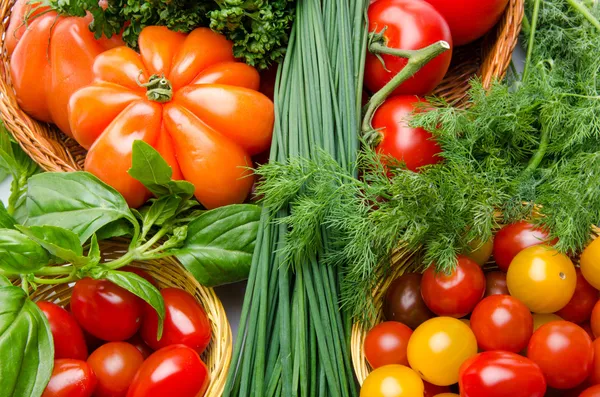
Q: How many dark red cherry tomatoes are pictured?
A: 2